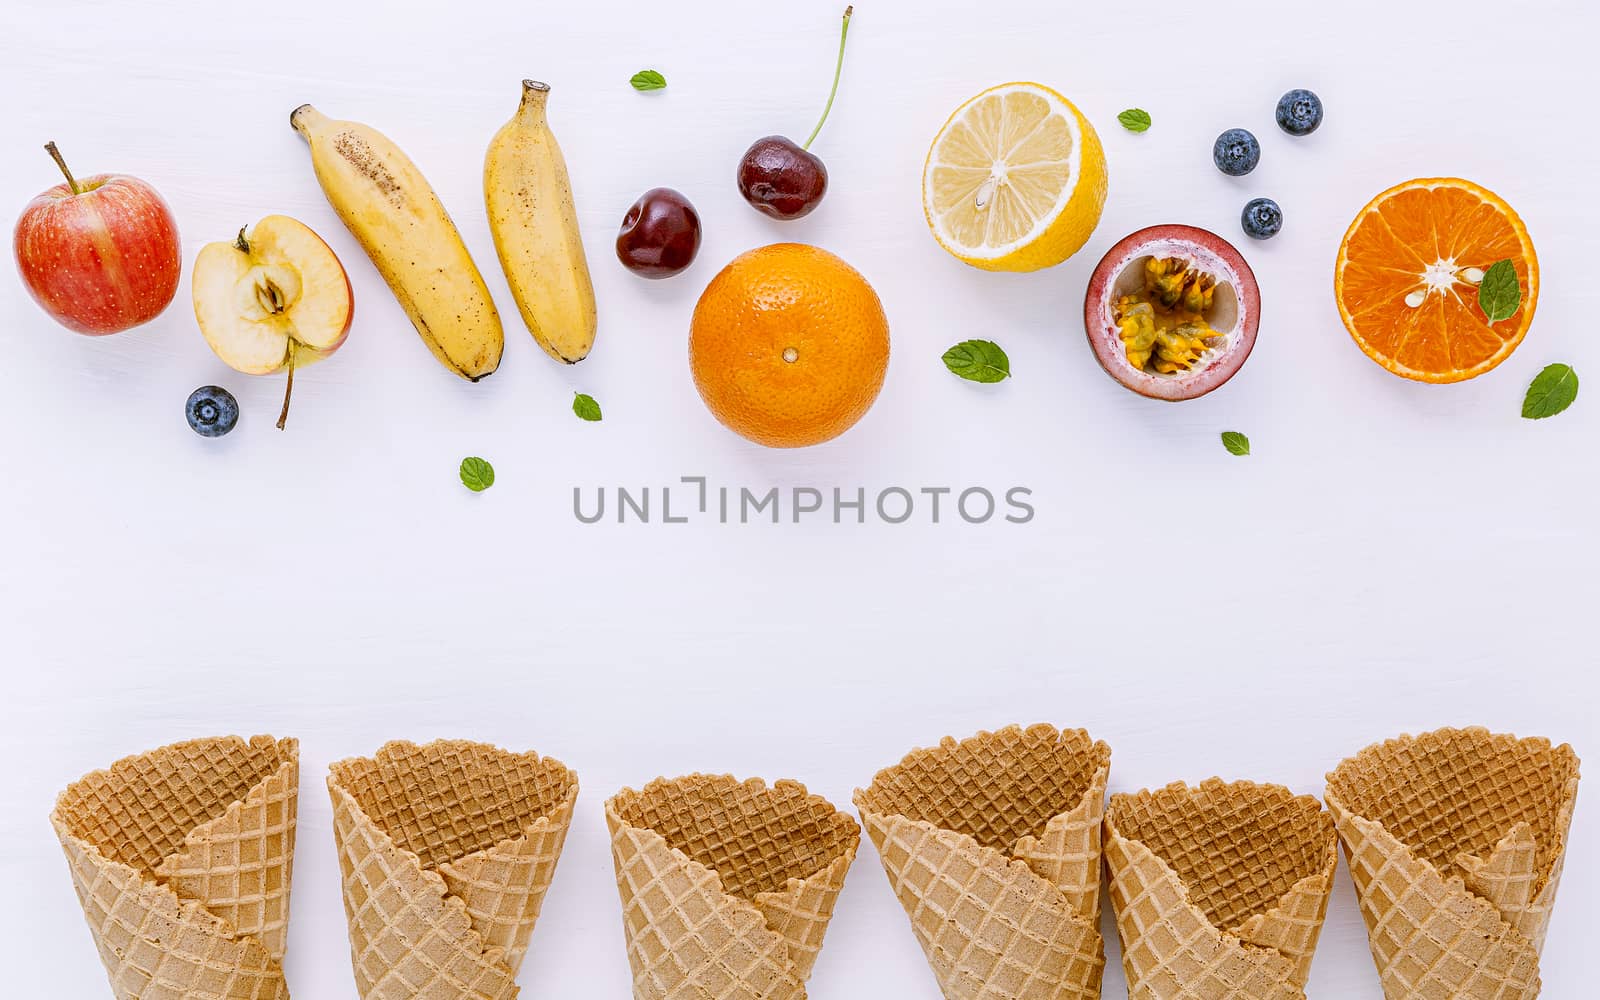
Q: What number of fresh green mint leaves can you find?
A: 8